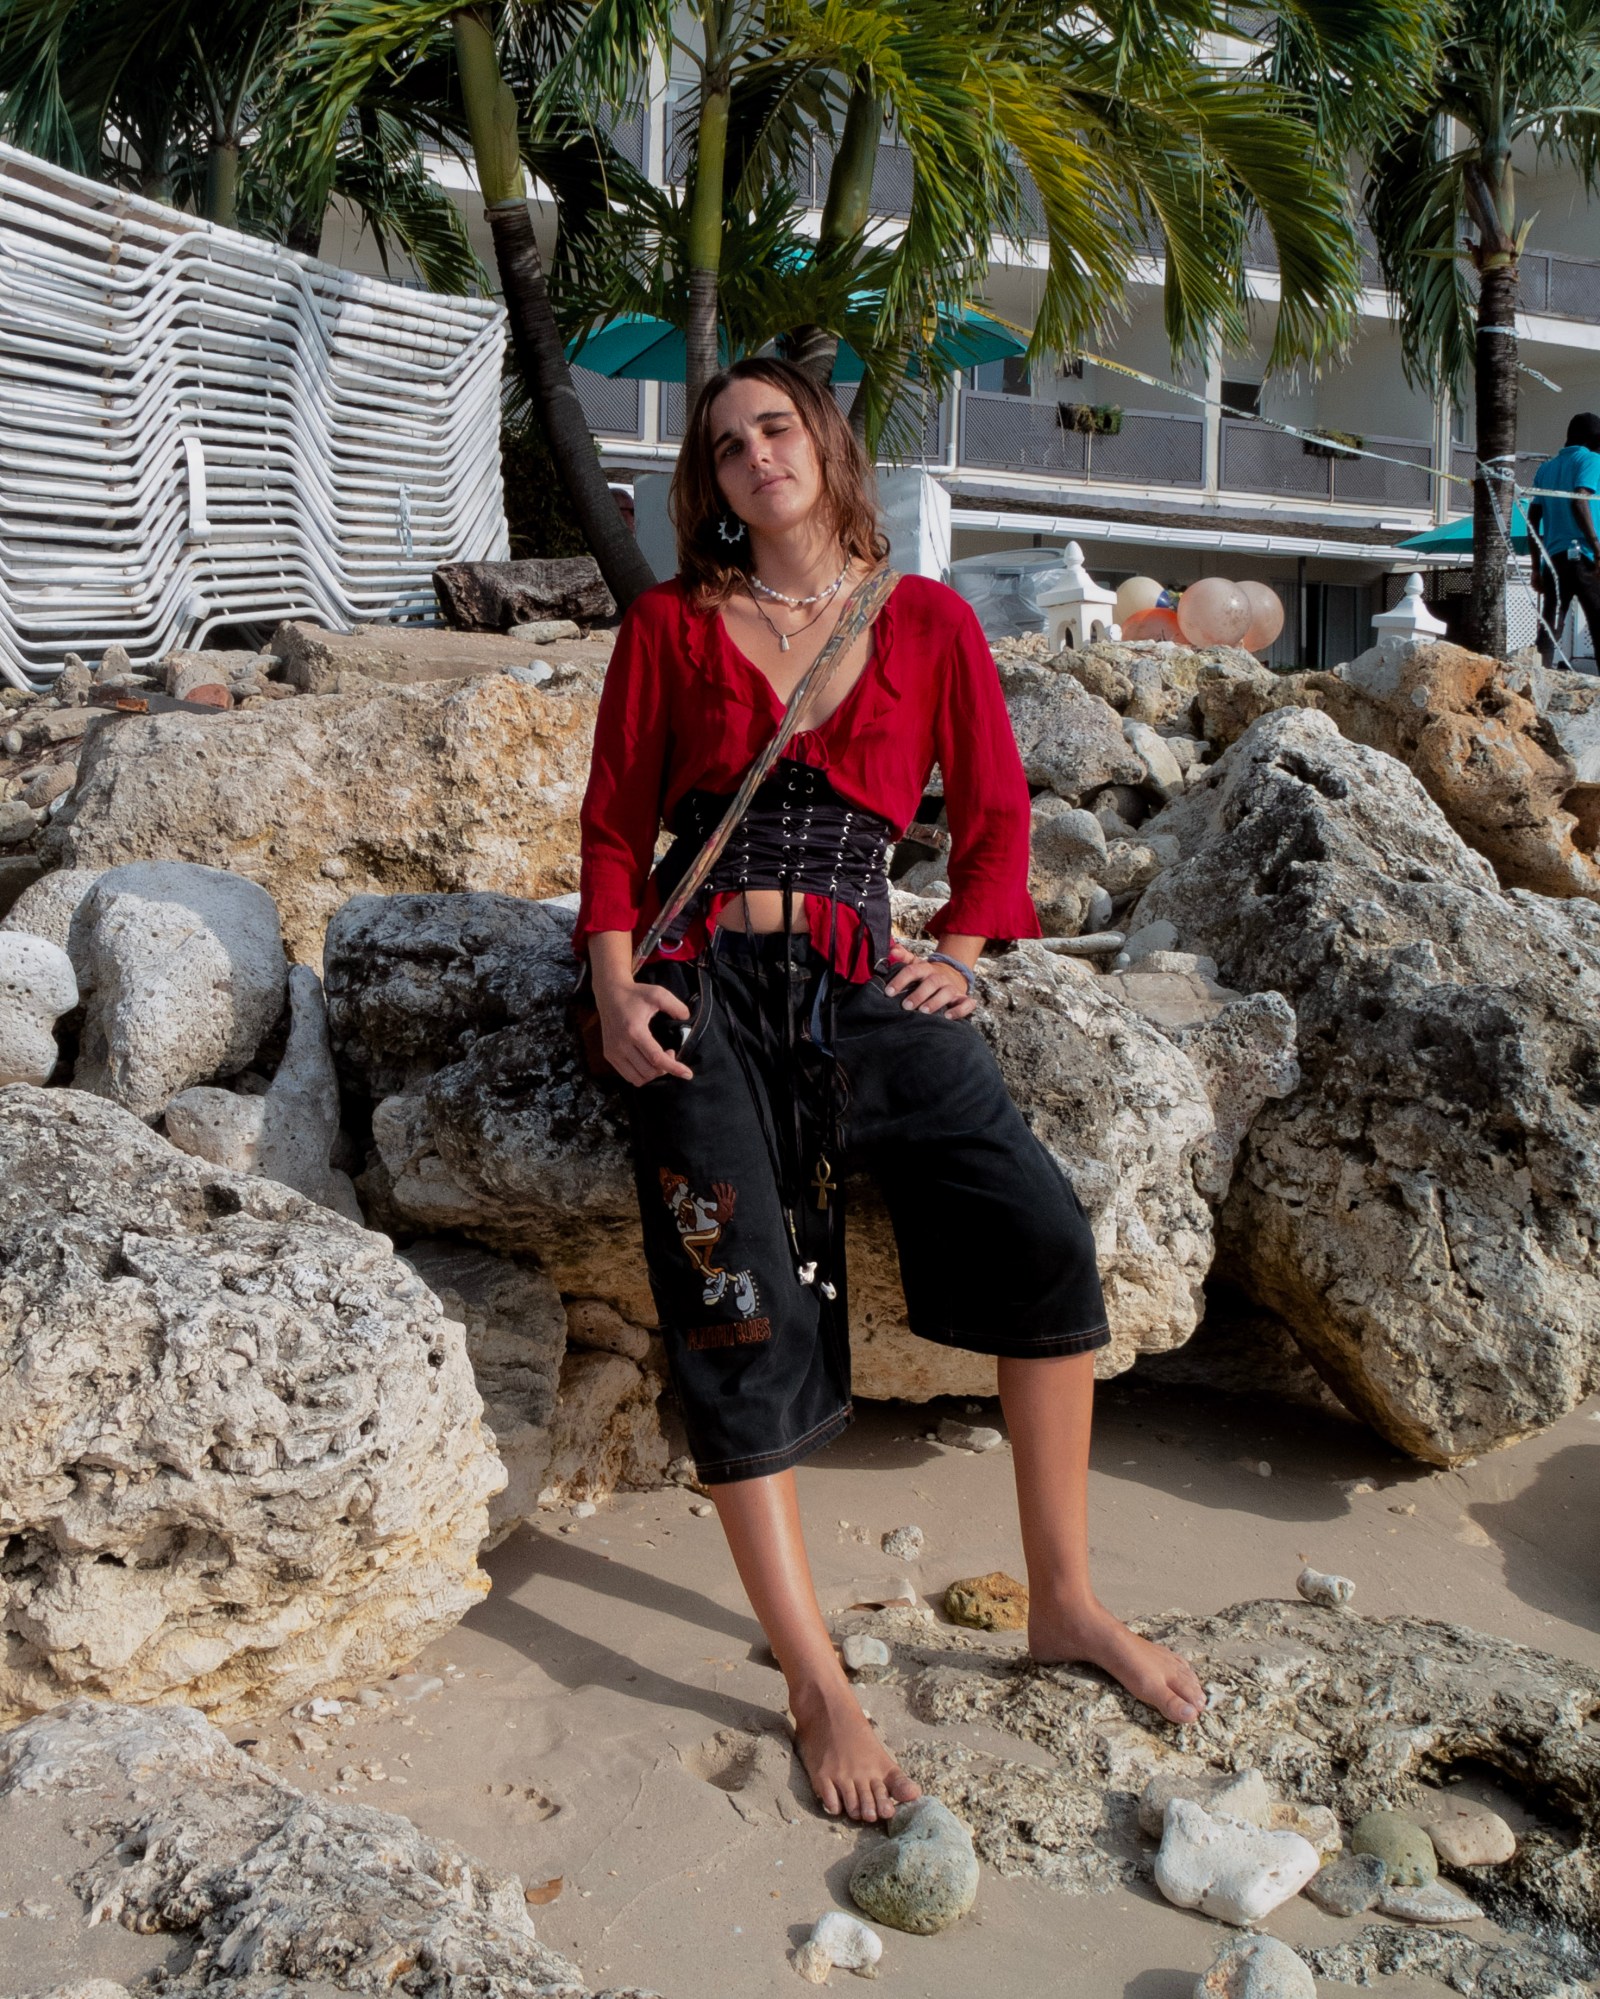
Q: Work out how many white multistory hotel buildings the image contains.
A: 1